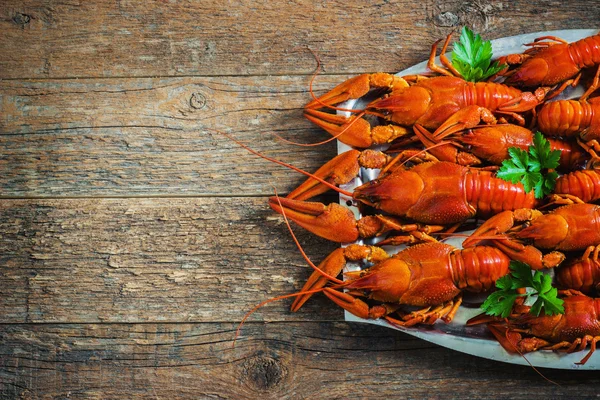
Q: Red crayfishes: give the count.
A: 10